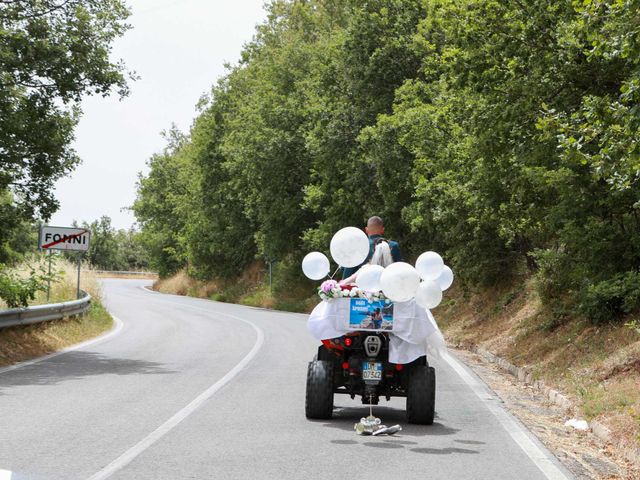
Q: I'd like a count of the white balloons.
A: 7